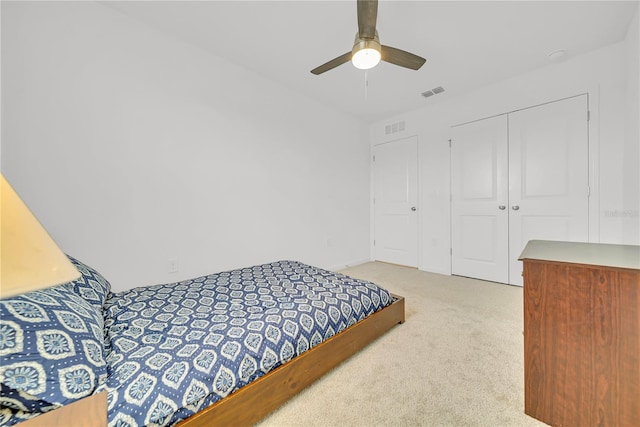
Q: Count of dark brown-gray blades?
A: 3